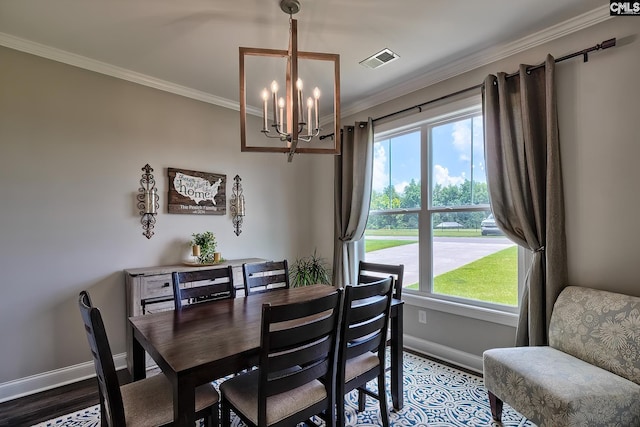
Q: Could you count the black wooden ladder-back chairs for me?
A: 6